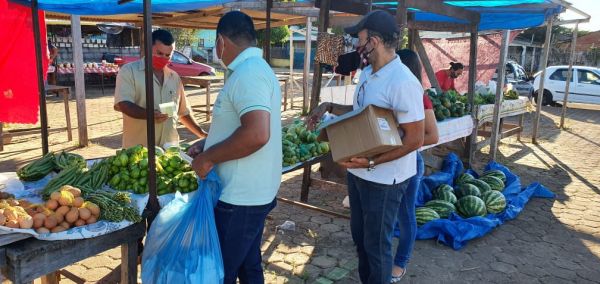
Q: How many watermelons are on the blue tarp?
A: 11